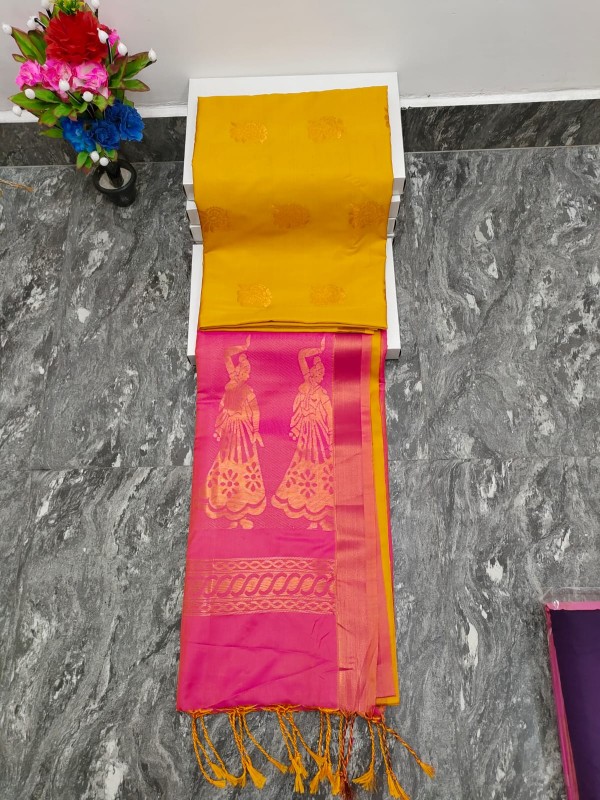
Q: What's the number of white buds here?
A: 13